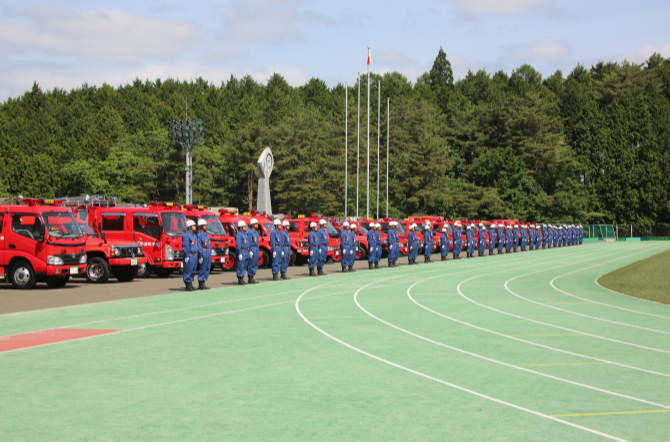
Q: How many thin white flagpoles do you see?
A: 5